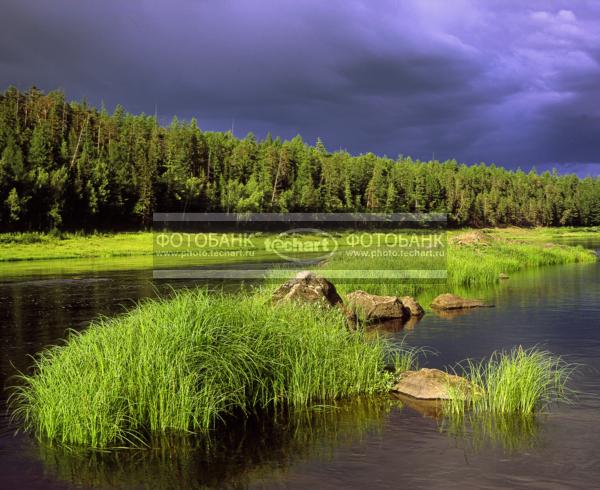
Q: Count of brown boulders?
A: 5